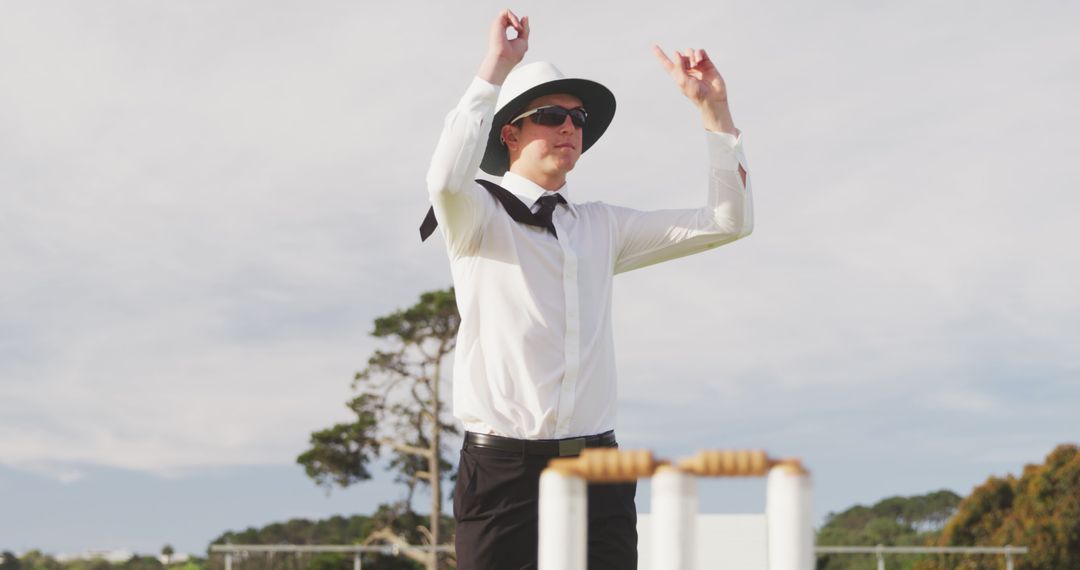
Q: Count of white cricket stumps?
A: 3